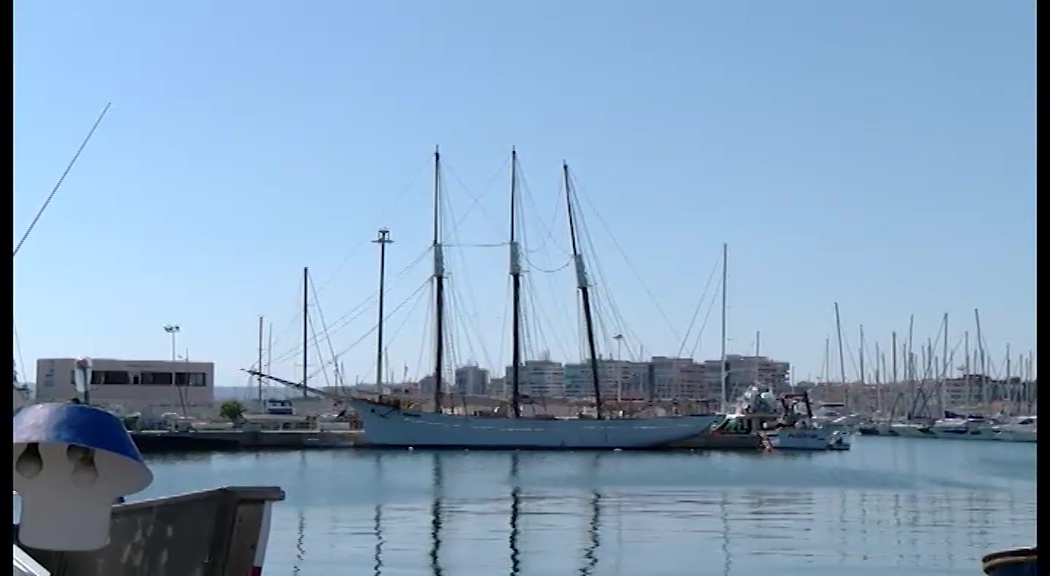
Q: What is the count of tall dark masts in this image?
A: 3